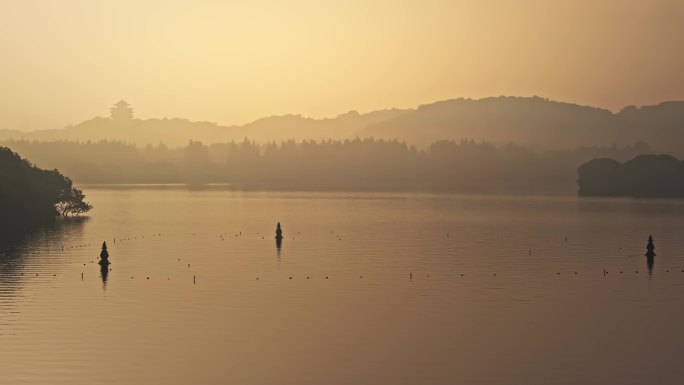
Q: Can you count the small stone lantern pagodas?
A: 3